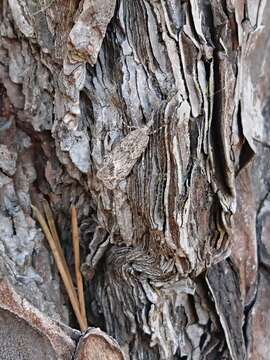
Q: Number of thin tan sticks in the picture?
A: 3